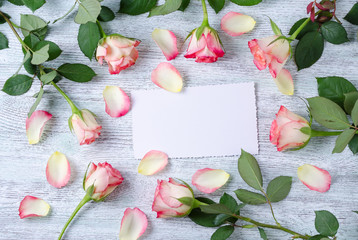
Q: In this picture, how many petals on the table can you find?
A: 12